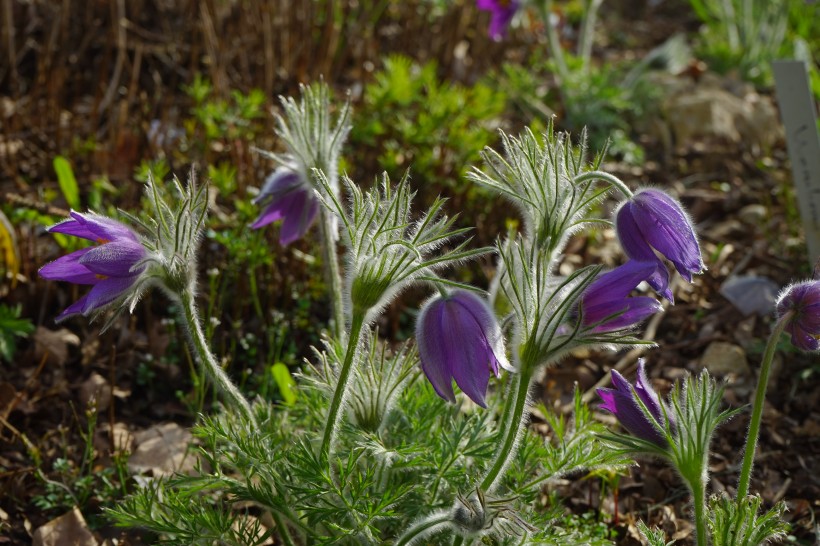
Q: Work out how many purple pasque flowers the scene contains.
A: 8